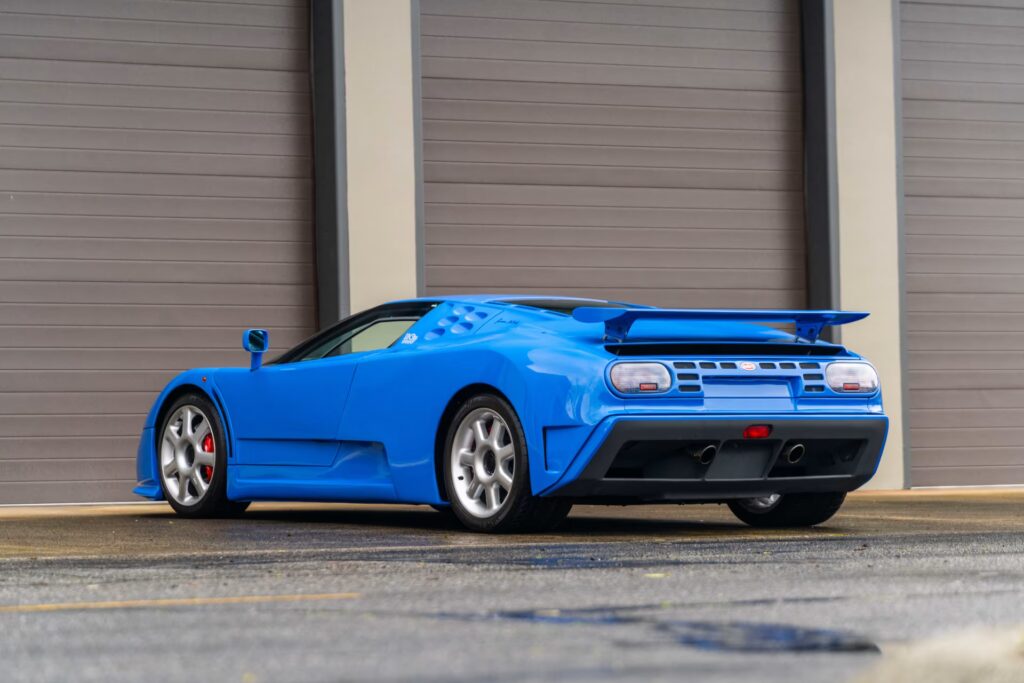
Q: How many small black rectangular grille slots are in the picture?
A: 10